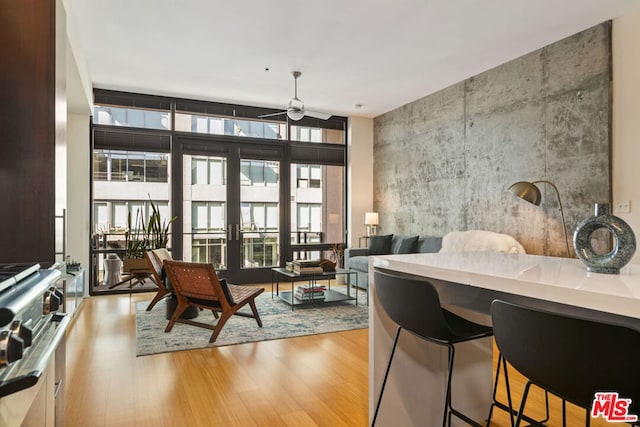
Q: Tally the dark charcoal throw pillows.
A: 2